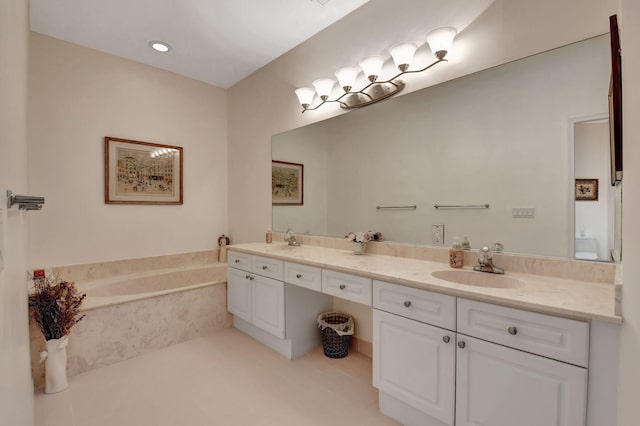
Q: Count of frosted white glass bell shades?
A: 6